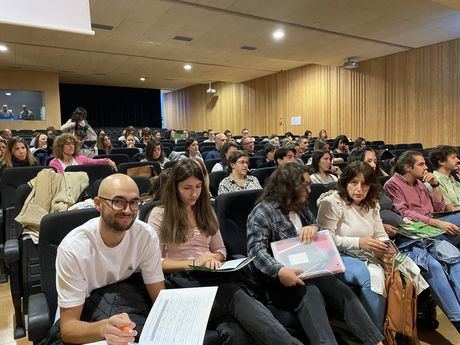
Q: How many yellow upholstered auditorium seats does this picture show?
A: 0